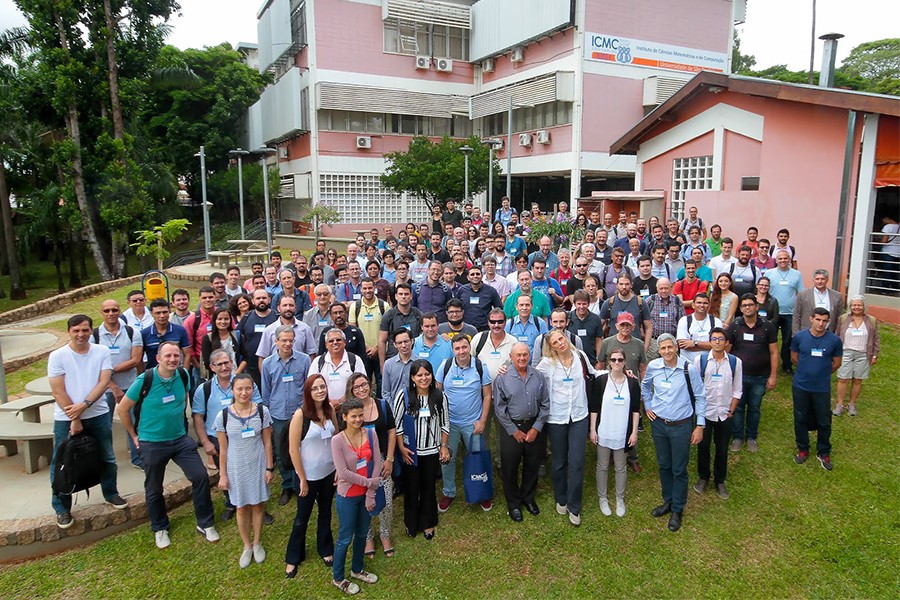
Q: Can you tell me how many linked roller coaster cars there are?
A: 0